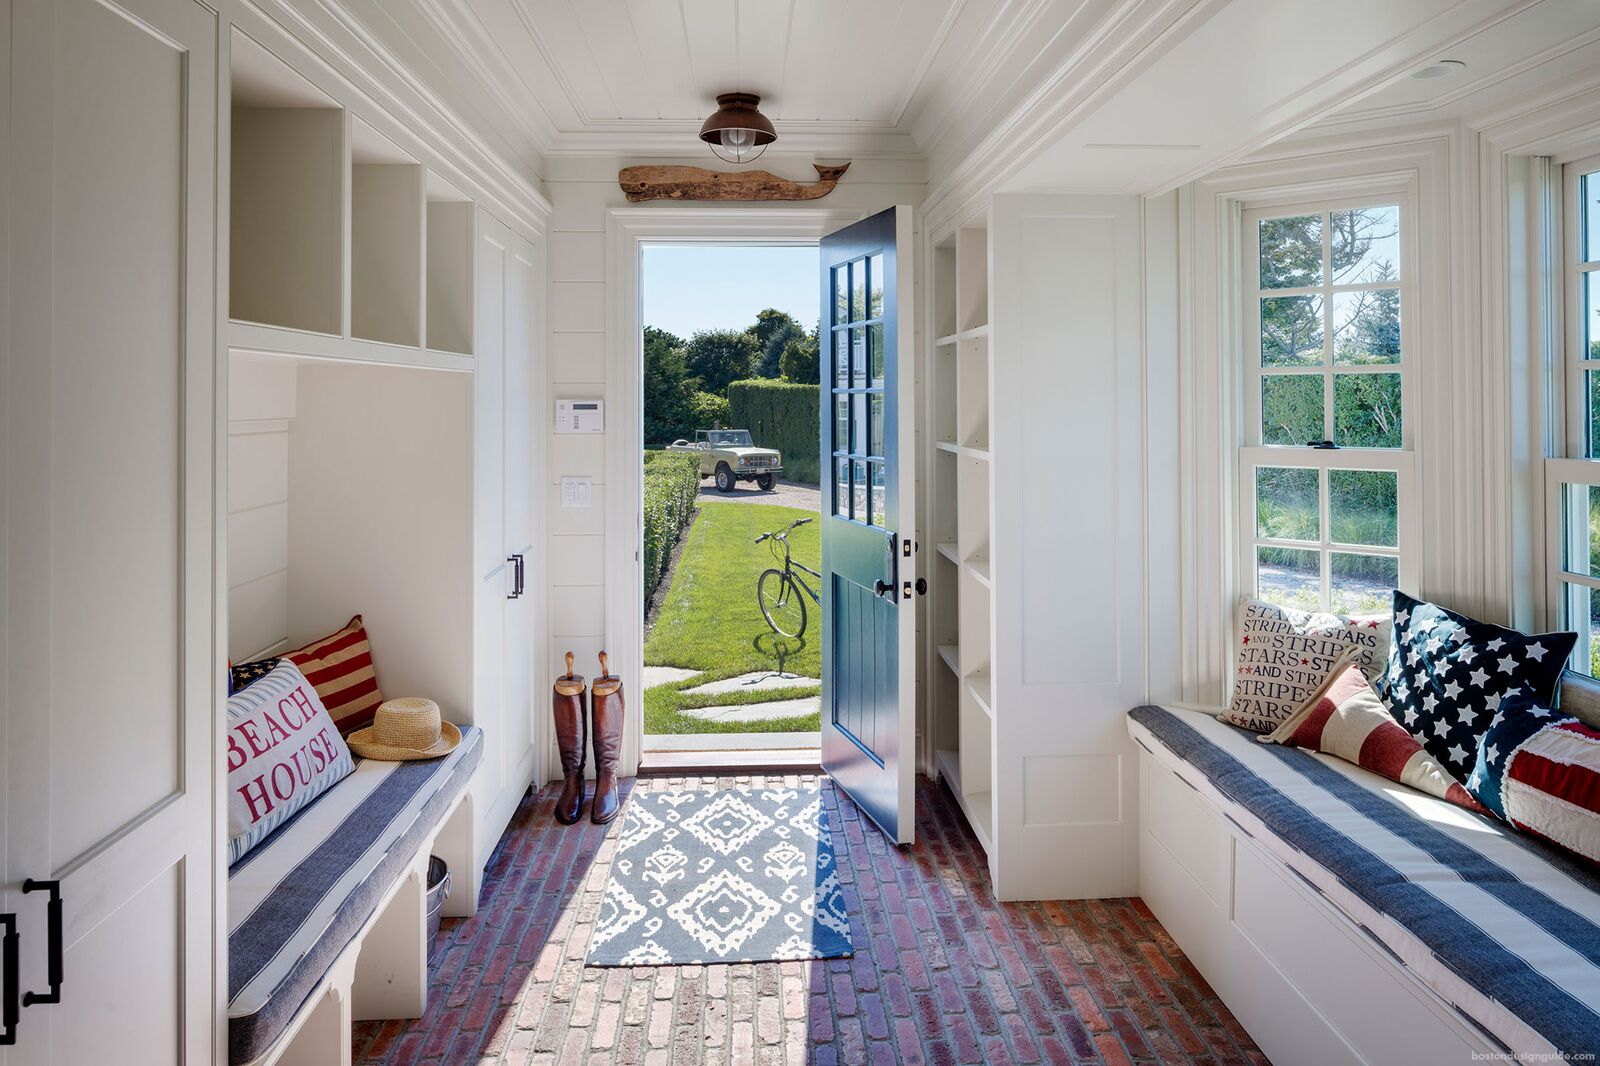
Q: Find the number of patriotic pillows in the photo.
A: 5